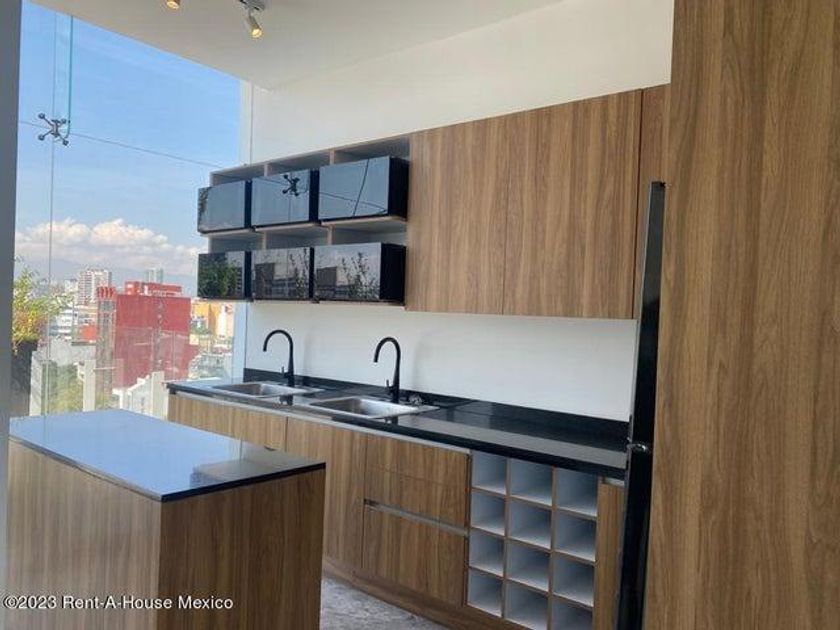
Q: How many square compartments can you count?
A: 12